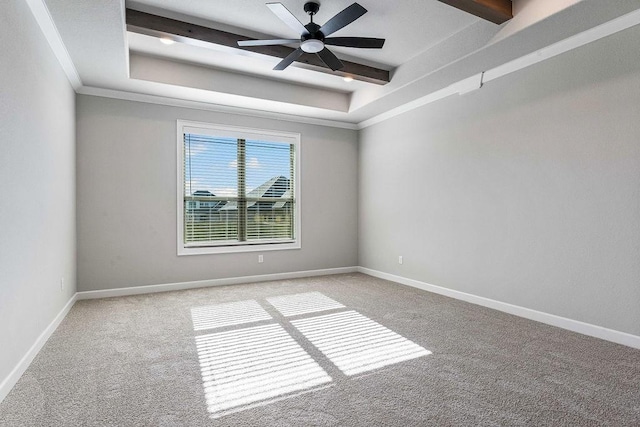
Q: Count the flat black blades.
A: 6